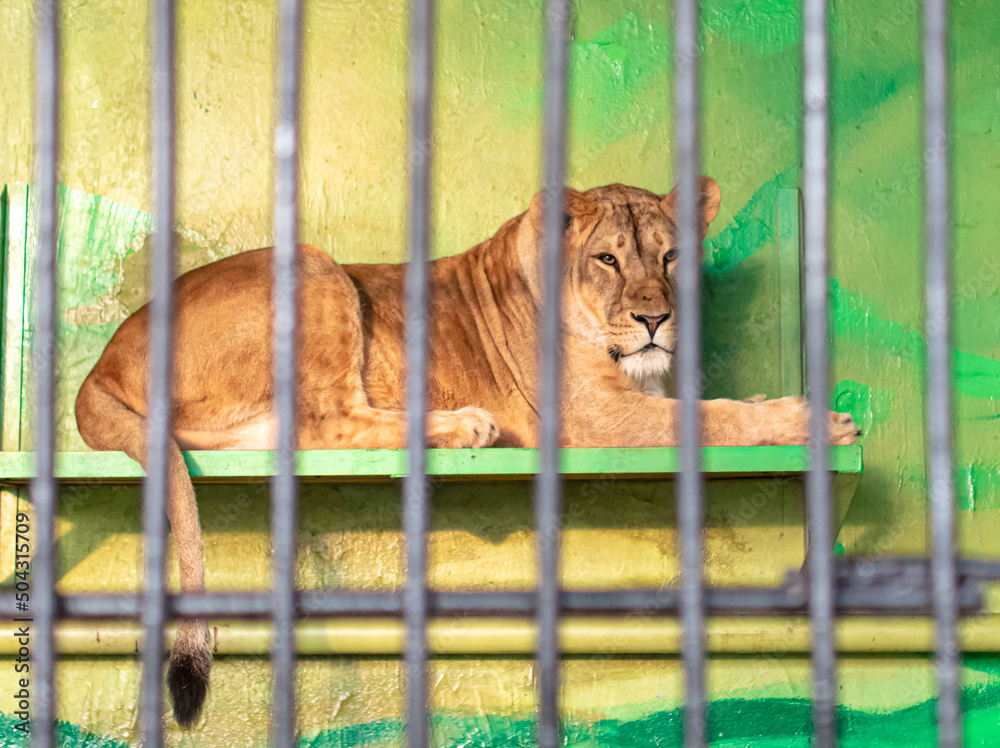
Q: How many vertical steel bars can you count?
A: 8